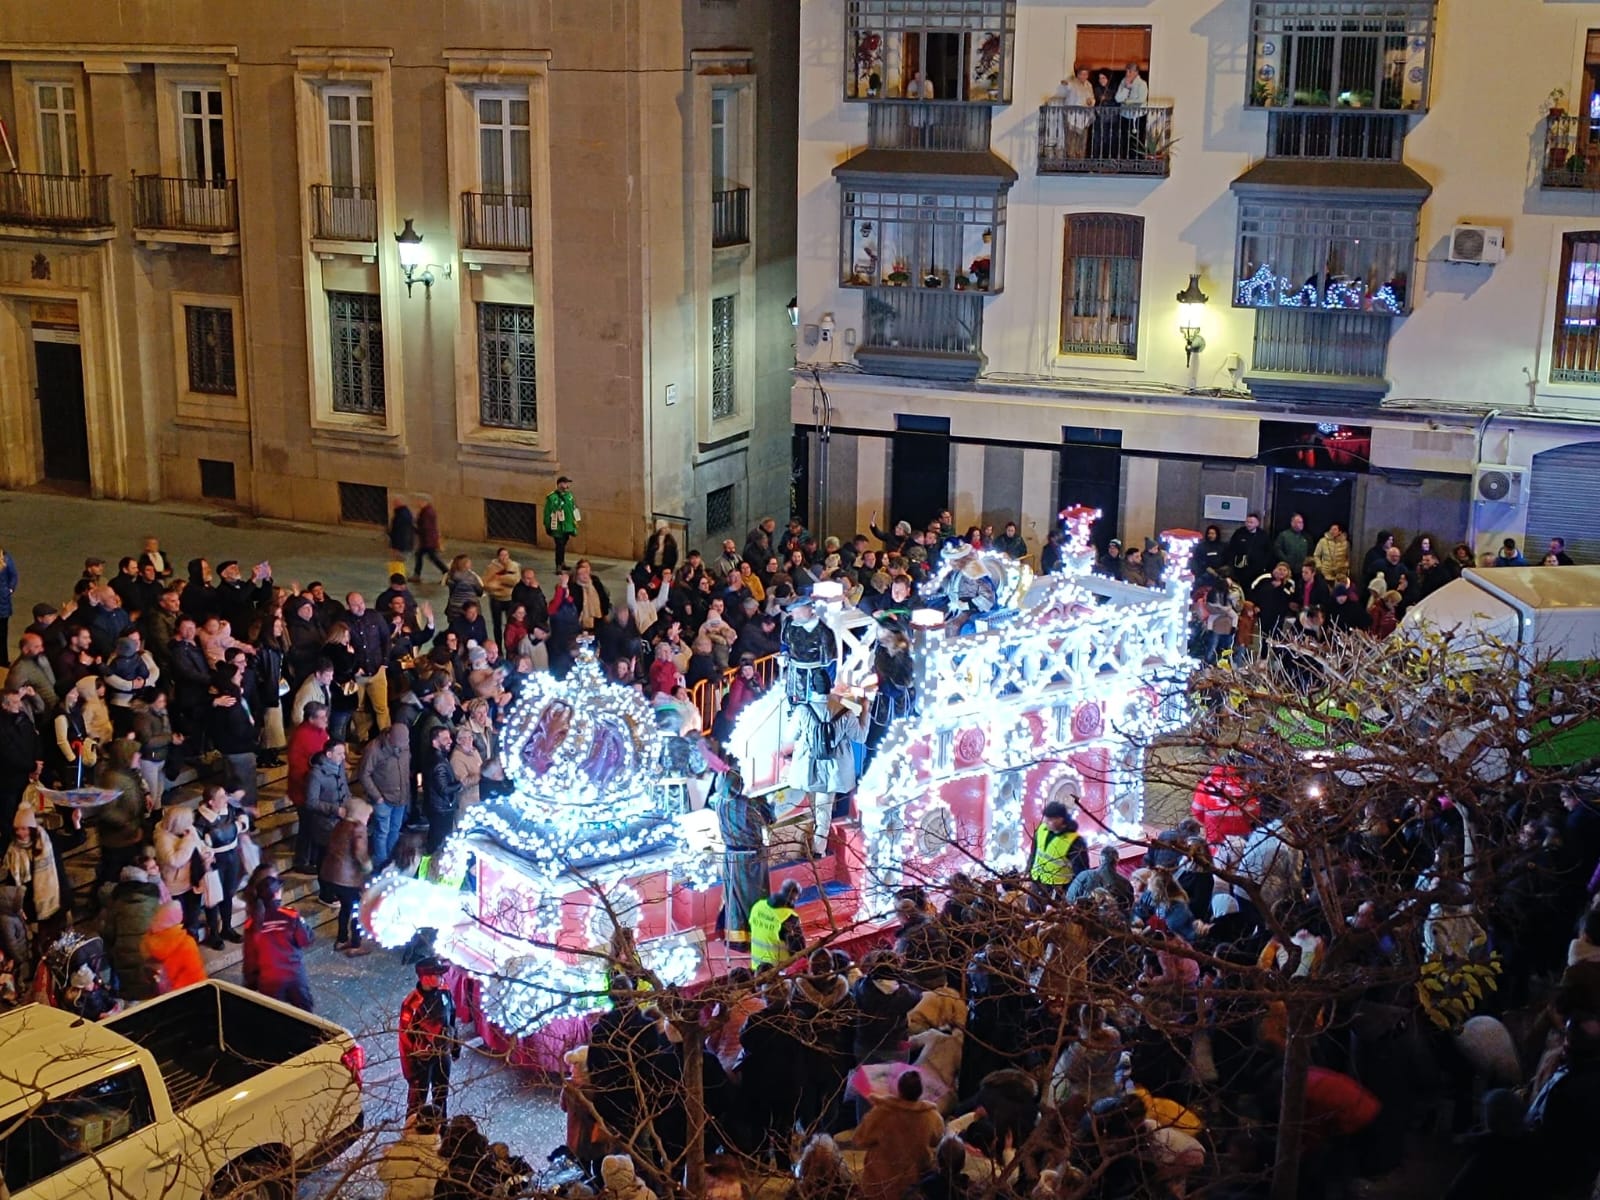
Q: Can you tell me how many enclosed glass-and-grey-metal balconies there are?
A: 4